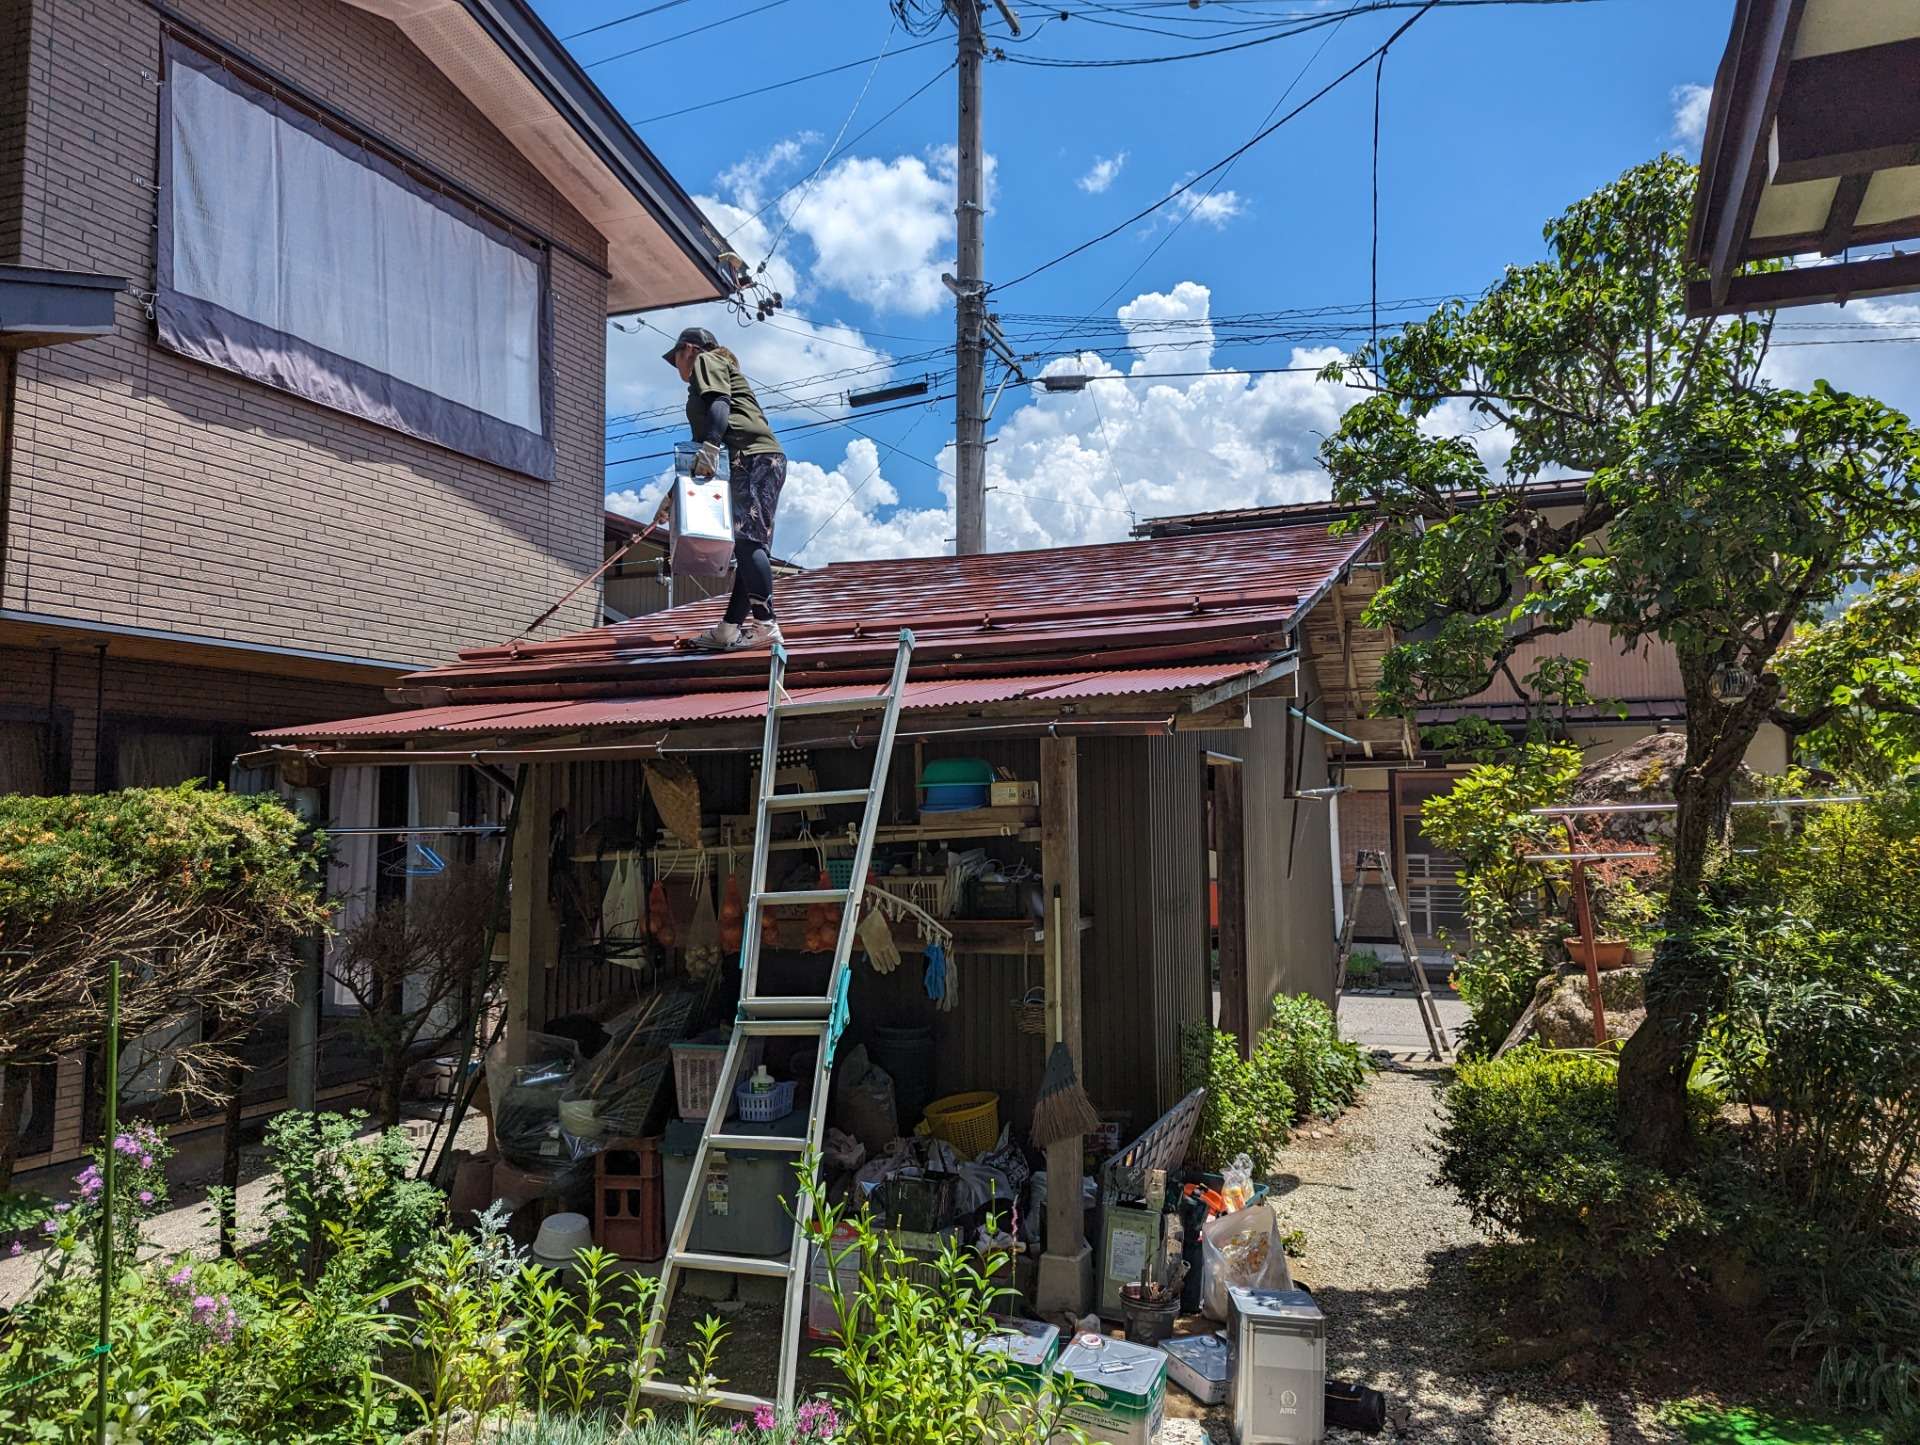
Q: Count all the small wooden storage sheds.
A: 1